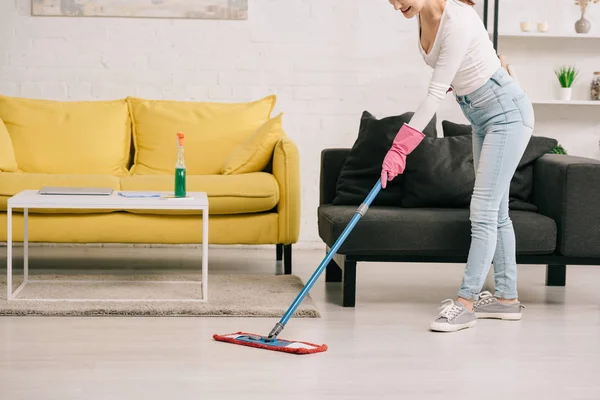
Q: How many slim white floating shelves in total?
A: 2